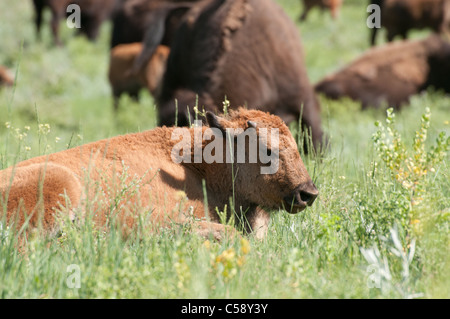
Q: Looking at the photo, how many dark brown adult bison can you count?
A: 5